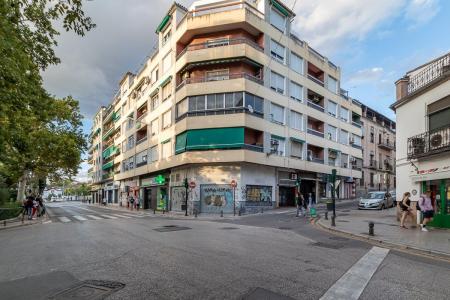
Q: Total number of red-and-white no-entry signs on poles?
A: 2